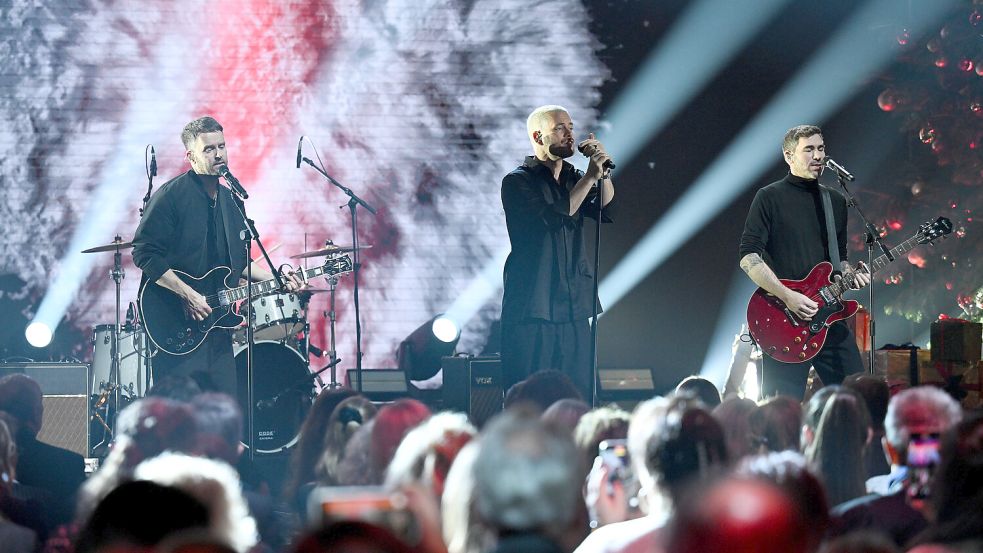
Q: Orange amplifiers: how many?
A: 0